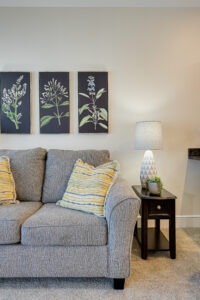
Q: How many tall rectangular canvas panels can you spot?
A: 3